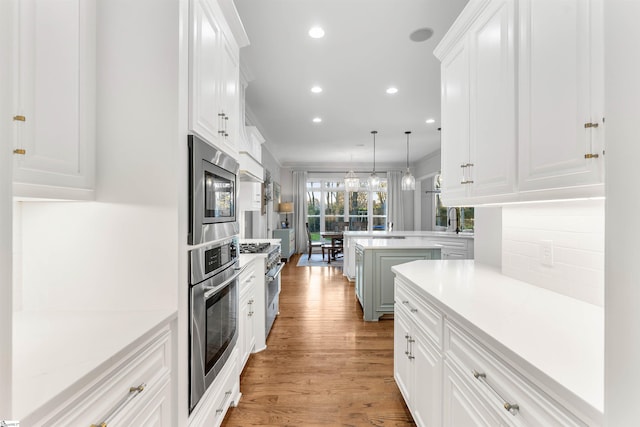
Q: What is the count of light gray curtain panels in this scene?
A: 2